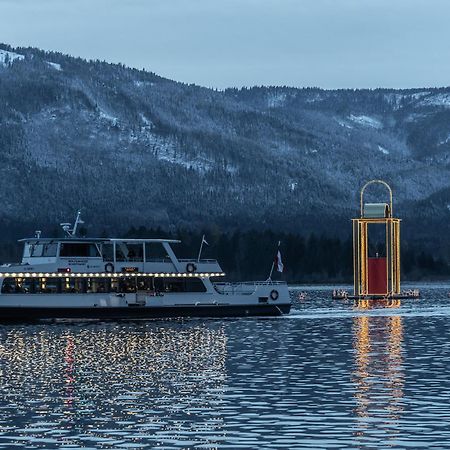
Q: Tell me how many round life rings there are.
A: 3